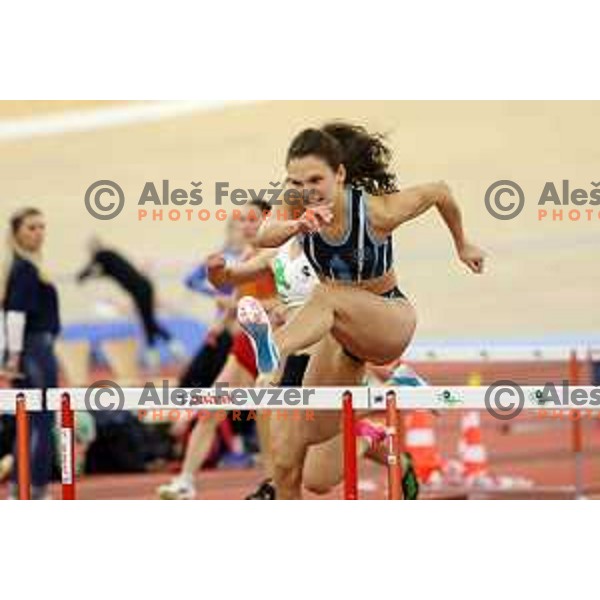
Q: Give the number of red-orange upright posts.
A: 5